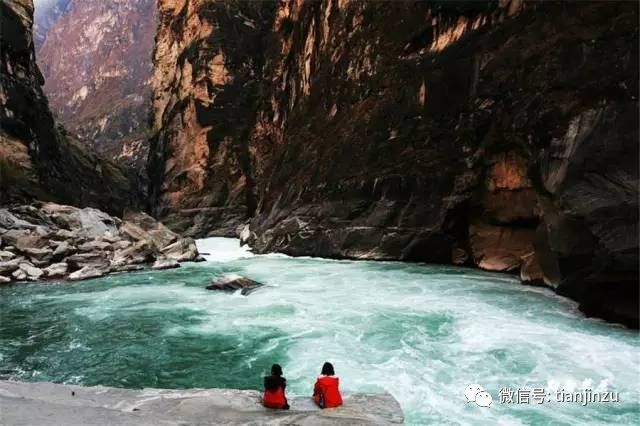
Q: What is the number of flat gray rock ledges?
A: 1